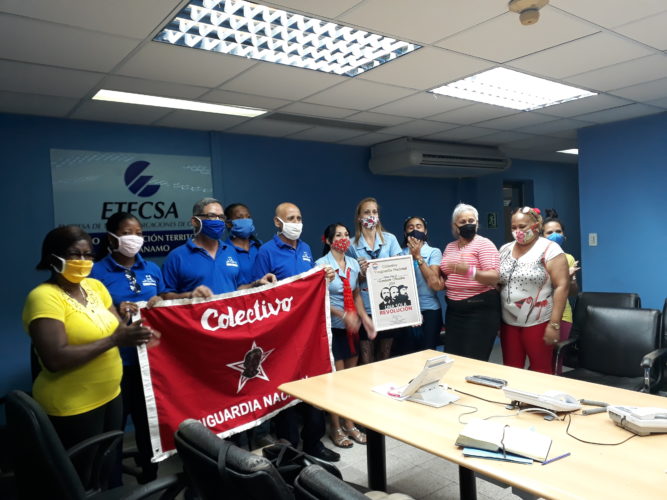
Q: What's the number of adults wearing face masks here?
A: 11